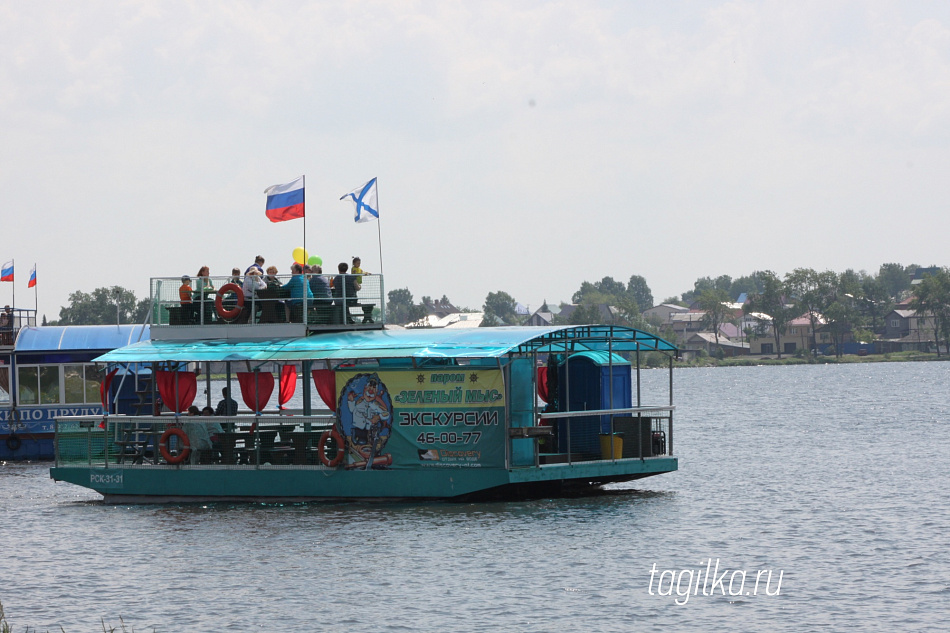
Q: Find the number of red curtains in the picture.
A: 6